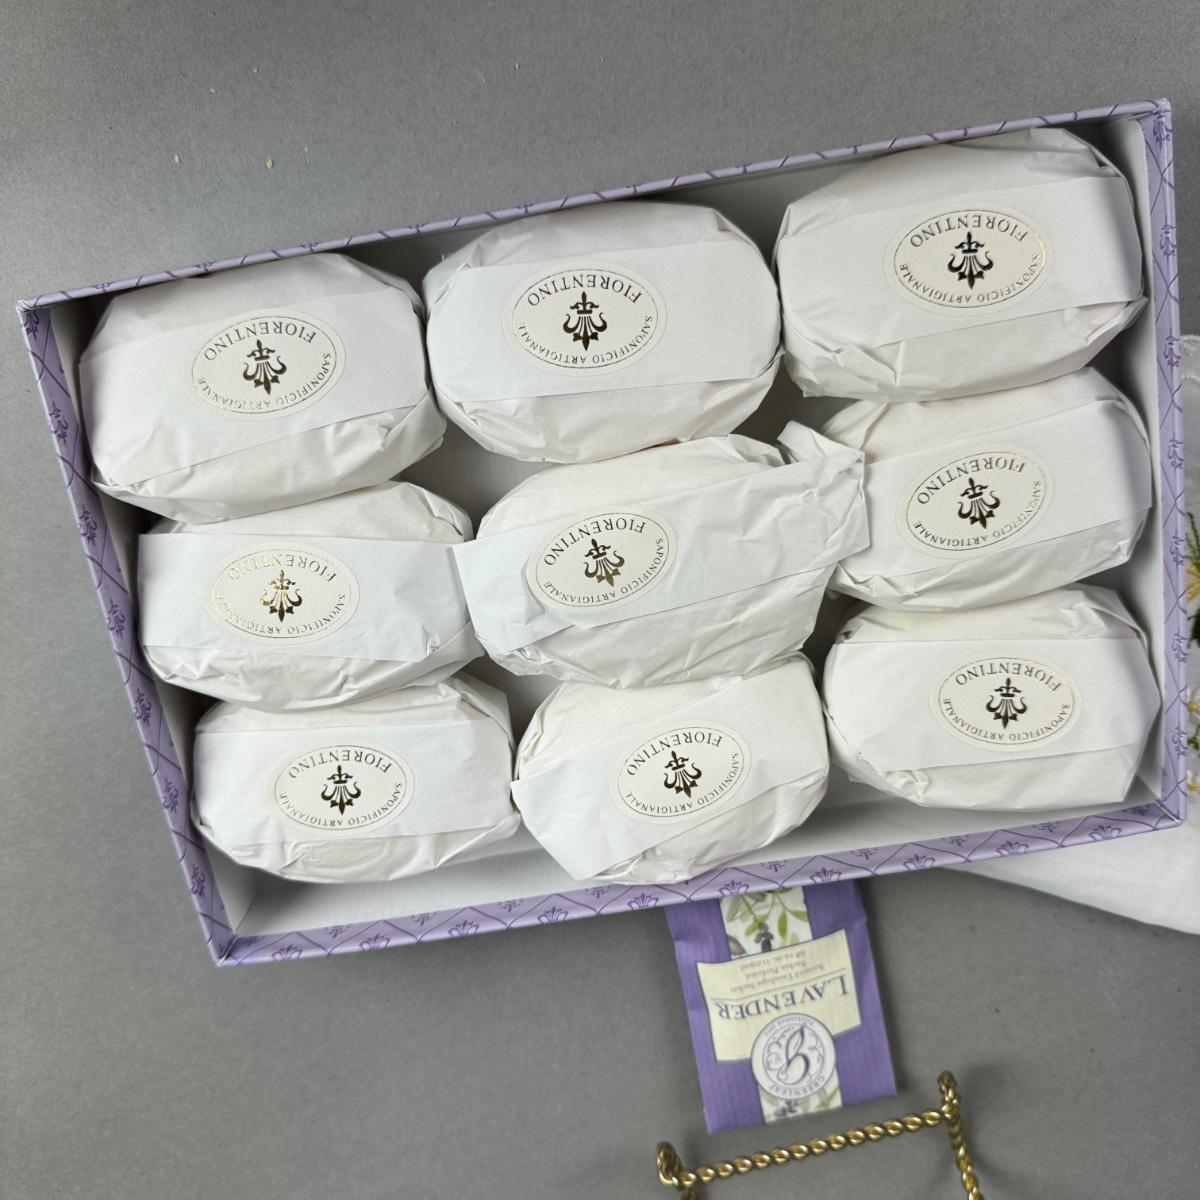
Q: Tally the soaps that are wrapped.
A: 9